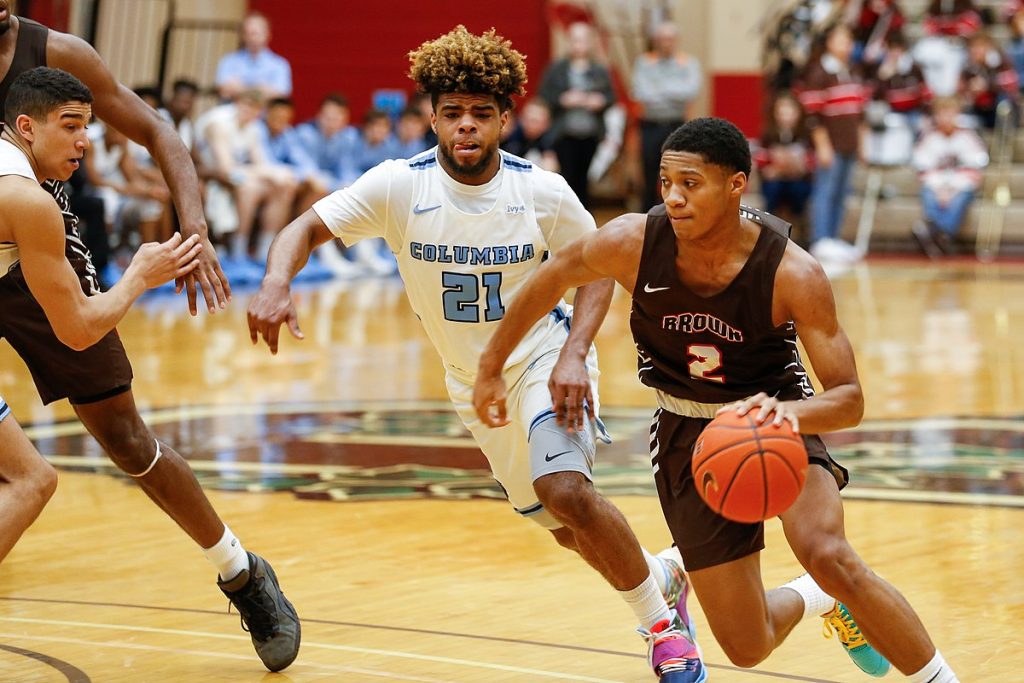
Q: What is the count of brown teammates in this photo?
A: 2